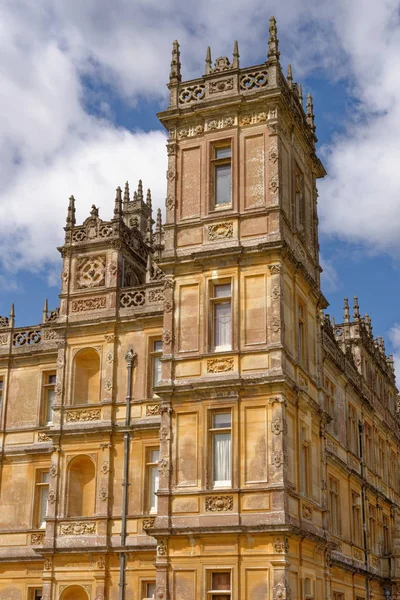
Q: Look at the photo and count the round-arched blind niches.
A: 3